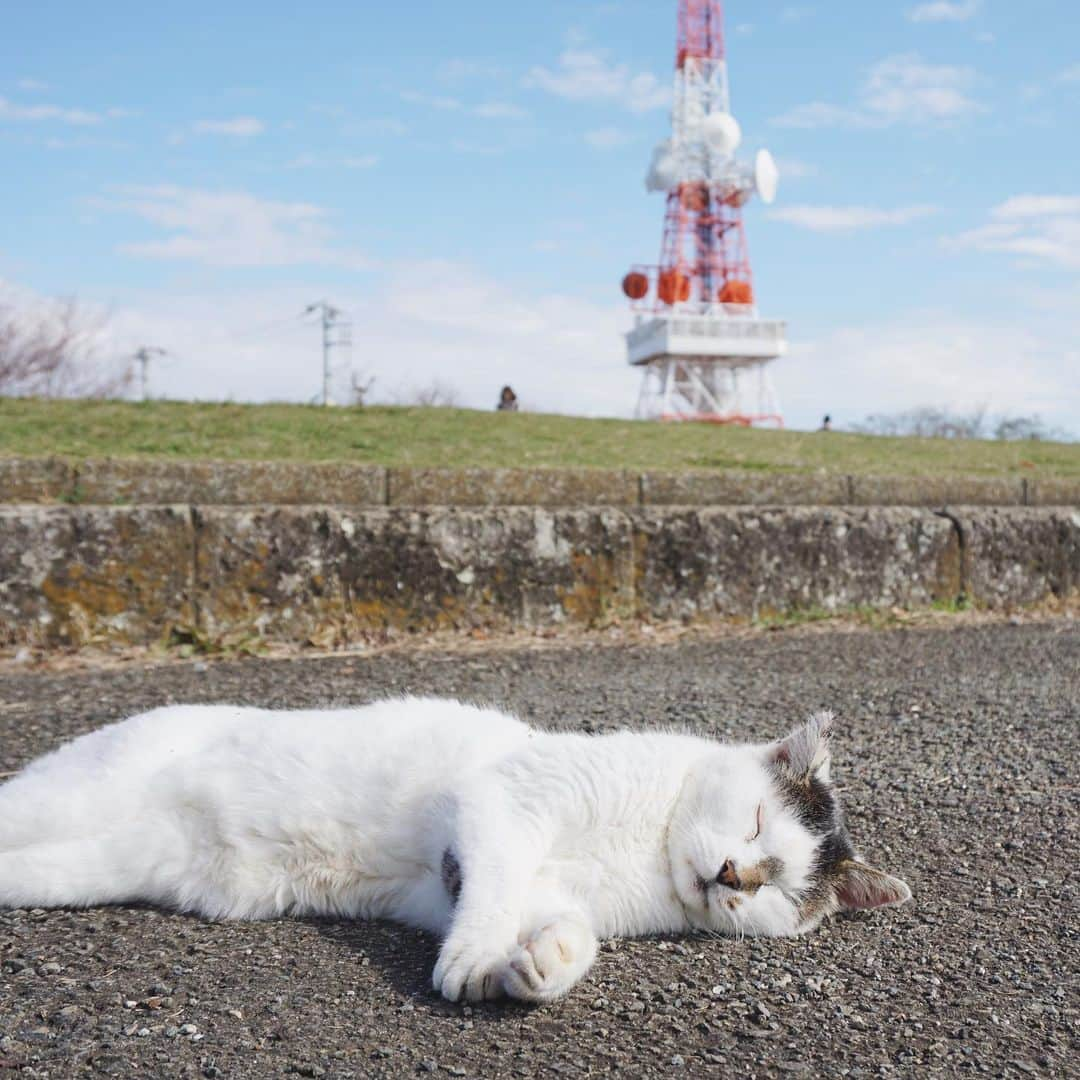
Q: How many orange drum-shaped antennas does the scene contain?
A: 3